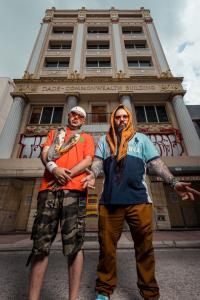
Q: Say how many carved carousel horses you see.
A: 0